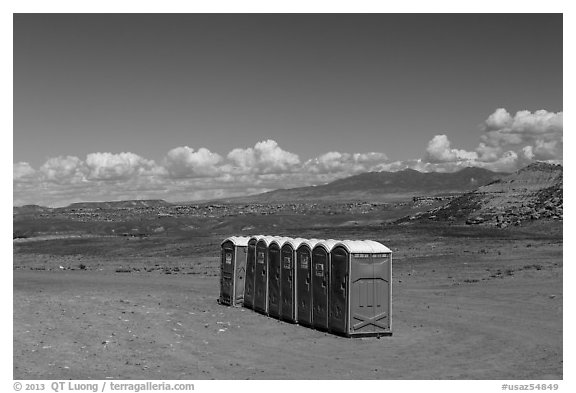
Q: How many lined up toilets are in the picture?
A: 8